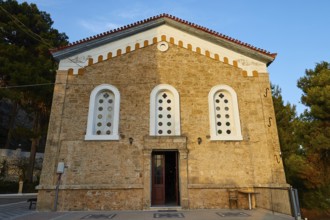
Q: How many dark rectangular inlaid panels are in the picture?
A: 3